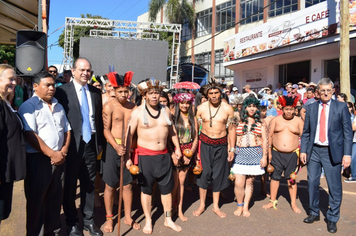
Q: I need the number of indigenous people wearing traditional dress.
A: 6